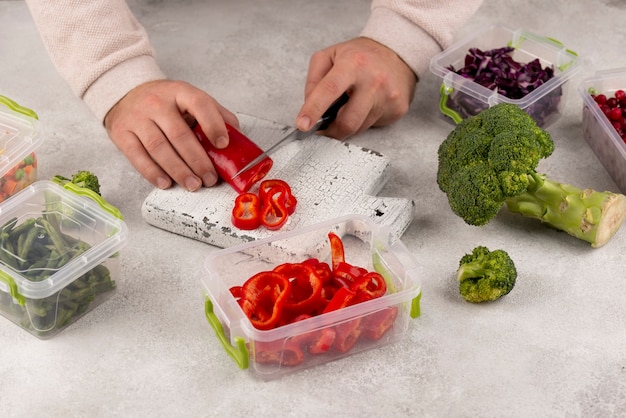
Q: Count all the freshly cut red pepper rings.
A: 3